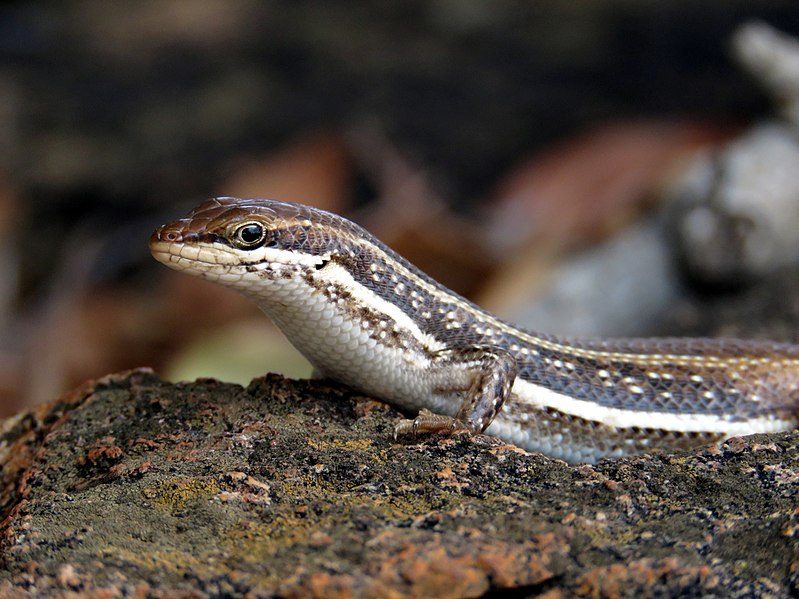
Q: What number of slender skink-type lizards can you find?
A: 1